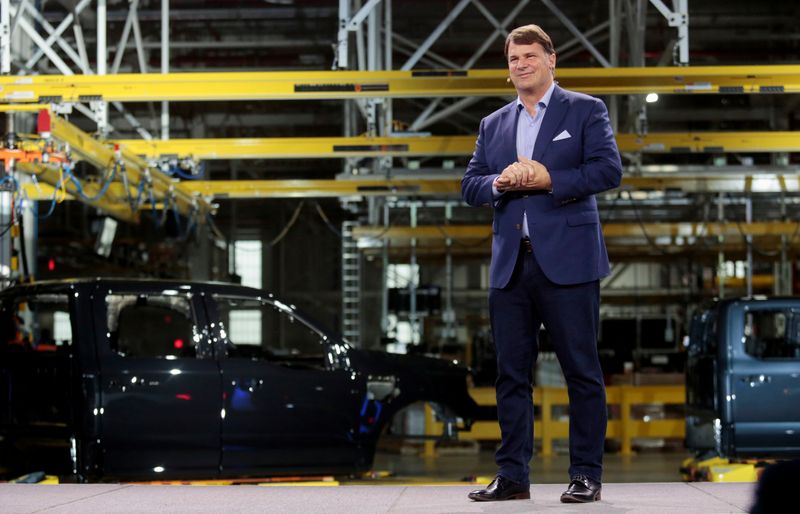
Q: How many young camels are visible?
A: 0